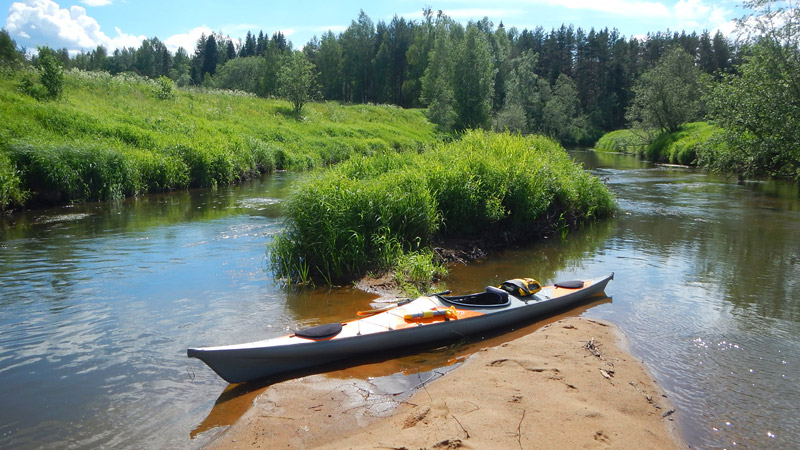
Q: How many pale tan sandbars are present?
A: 1